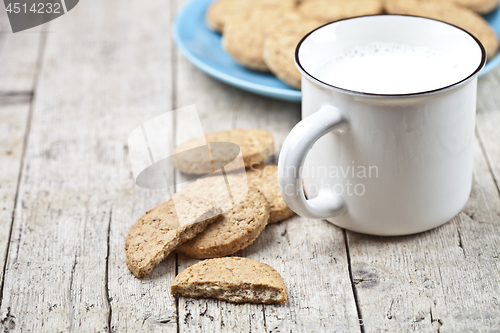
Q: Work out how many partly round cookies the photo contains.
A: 2